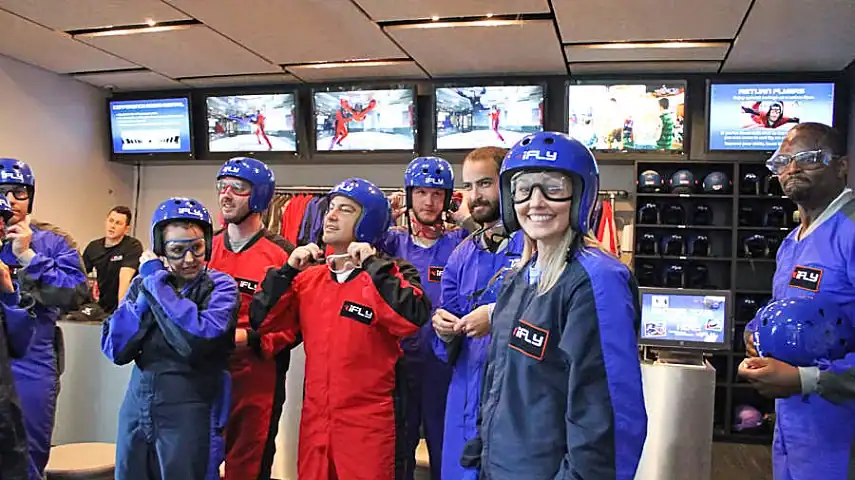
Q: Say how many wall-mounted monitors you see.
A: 6